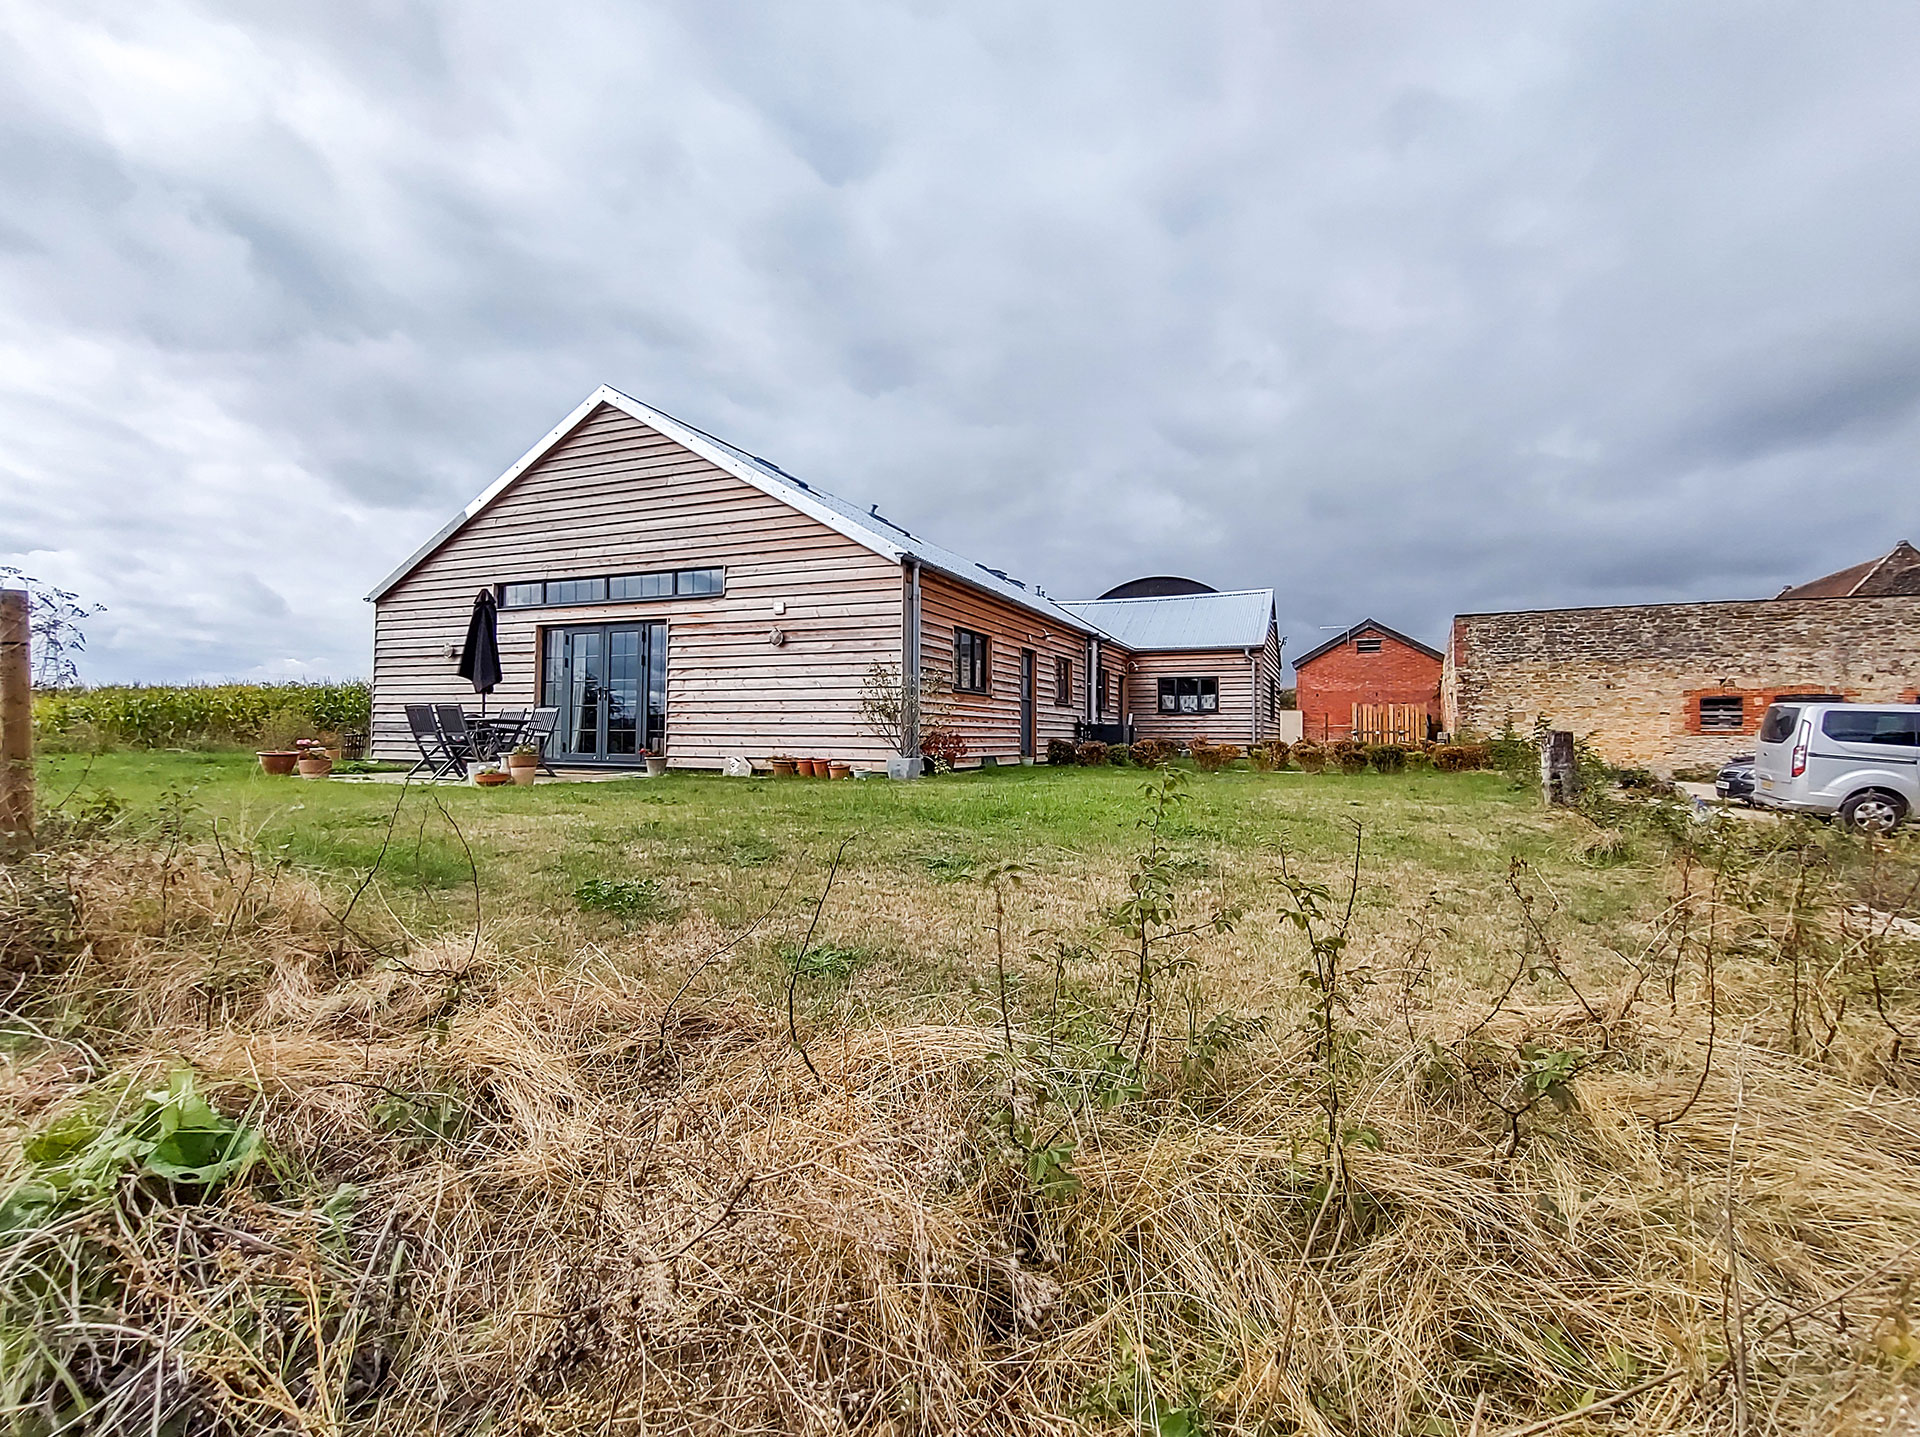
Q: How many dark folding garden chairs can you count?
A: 4